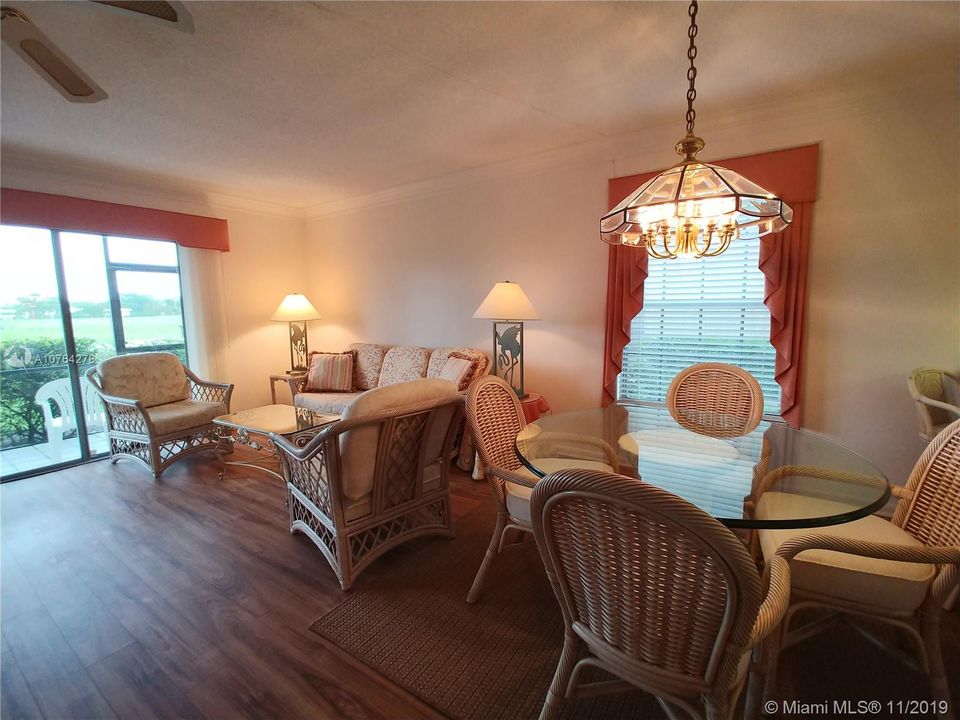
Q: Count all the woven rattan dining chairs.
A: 4